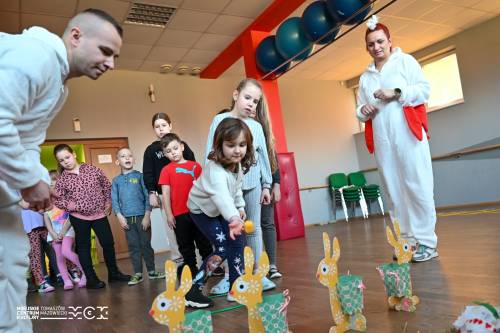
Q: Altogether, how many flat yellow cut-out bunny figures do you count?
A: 4